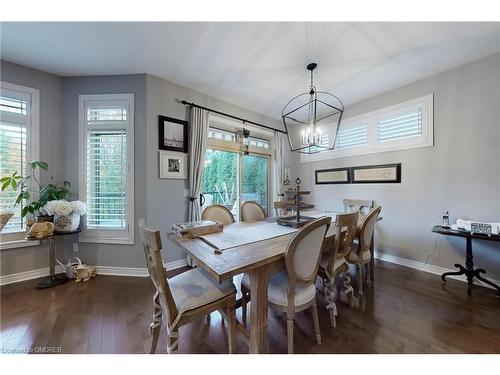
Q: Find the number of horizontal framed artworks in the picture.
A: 2